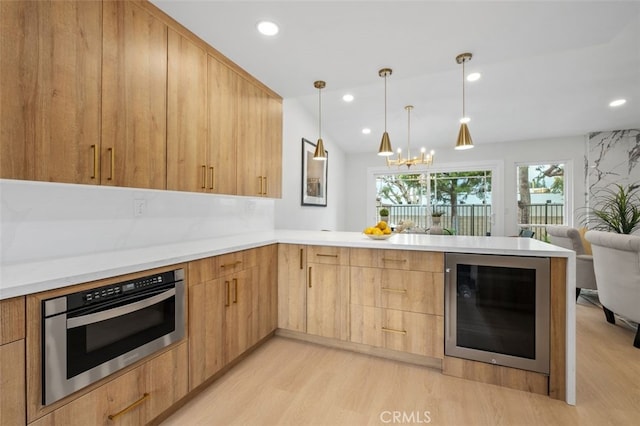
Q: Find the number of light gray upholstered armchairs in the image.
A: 2